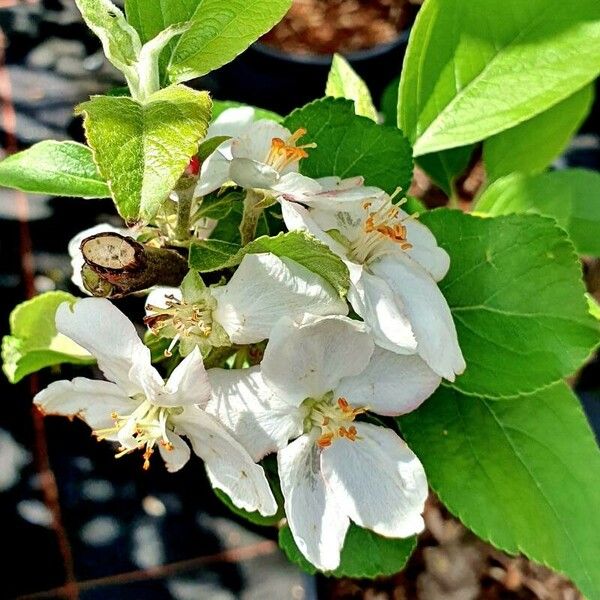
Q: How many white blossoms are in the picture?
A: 5